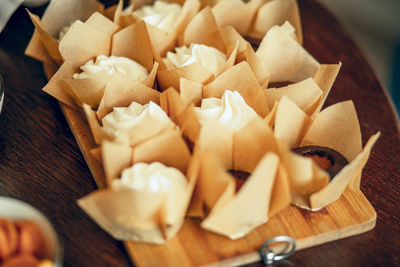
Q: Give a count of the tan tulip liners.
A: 11